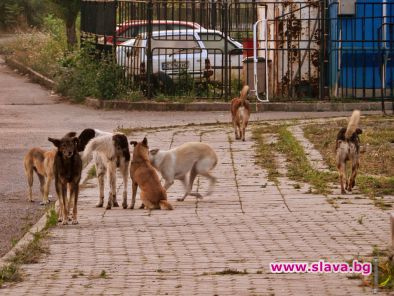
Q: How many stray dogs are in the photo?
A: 7